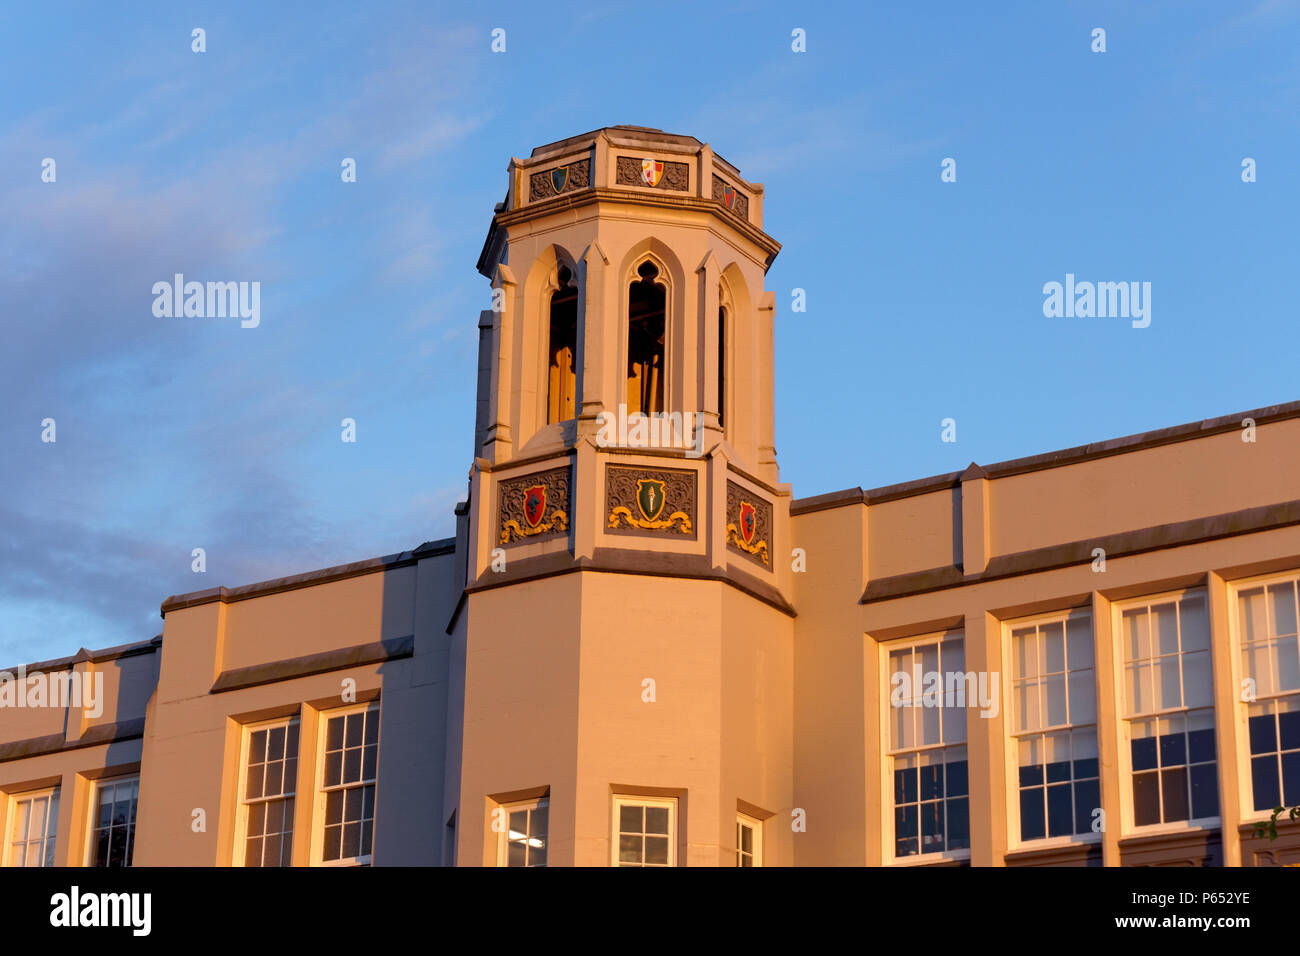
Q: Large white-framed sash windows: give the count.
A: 8